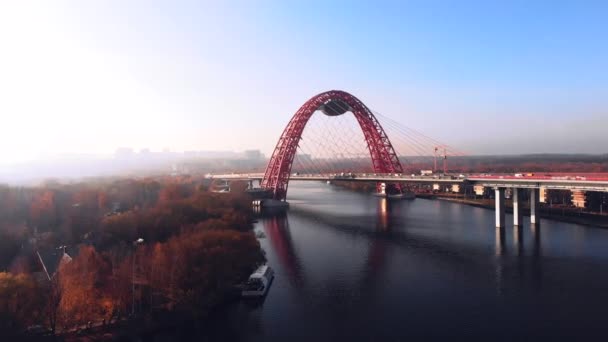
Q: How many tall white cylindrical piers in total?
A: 3